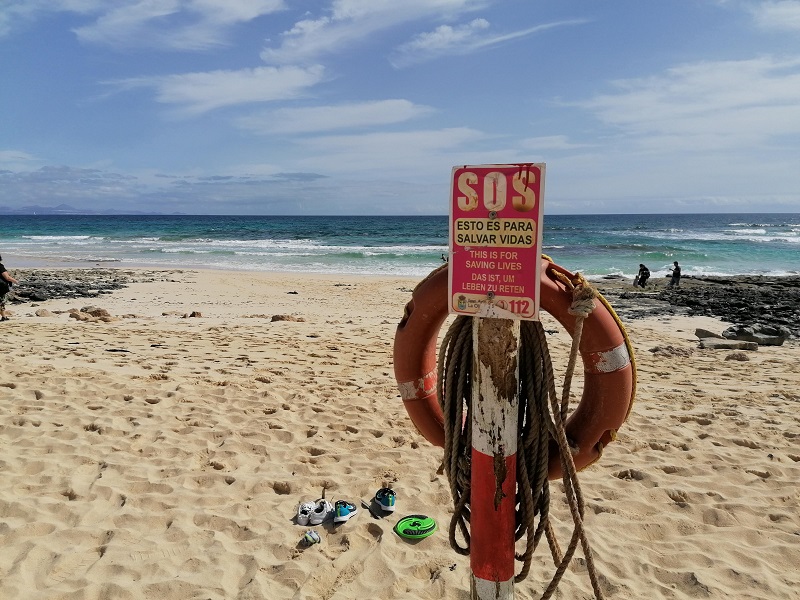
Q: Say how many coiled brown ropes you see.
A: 1